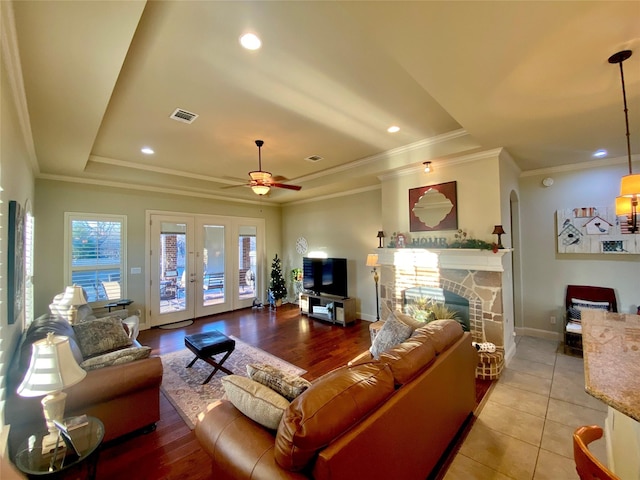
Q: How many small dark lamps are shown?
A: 2